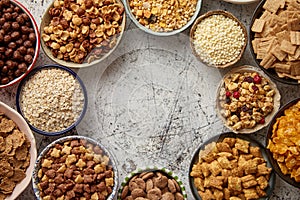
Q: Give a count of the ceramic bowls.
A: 13